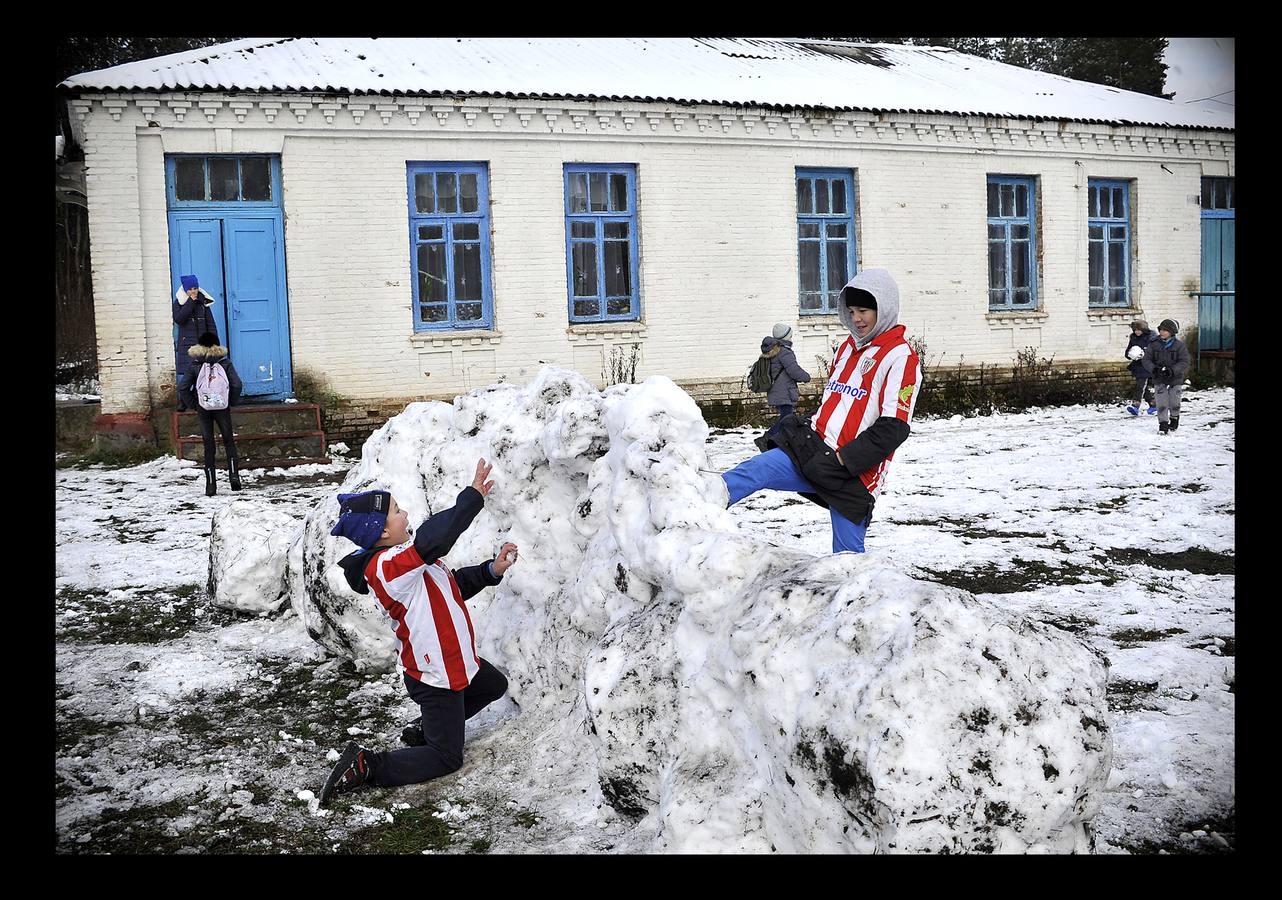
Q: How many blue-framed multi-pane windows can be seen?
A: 5